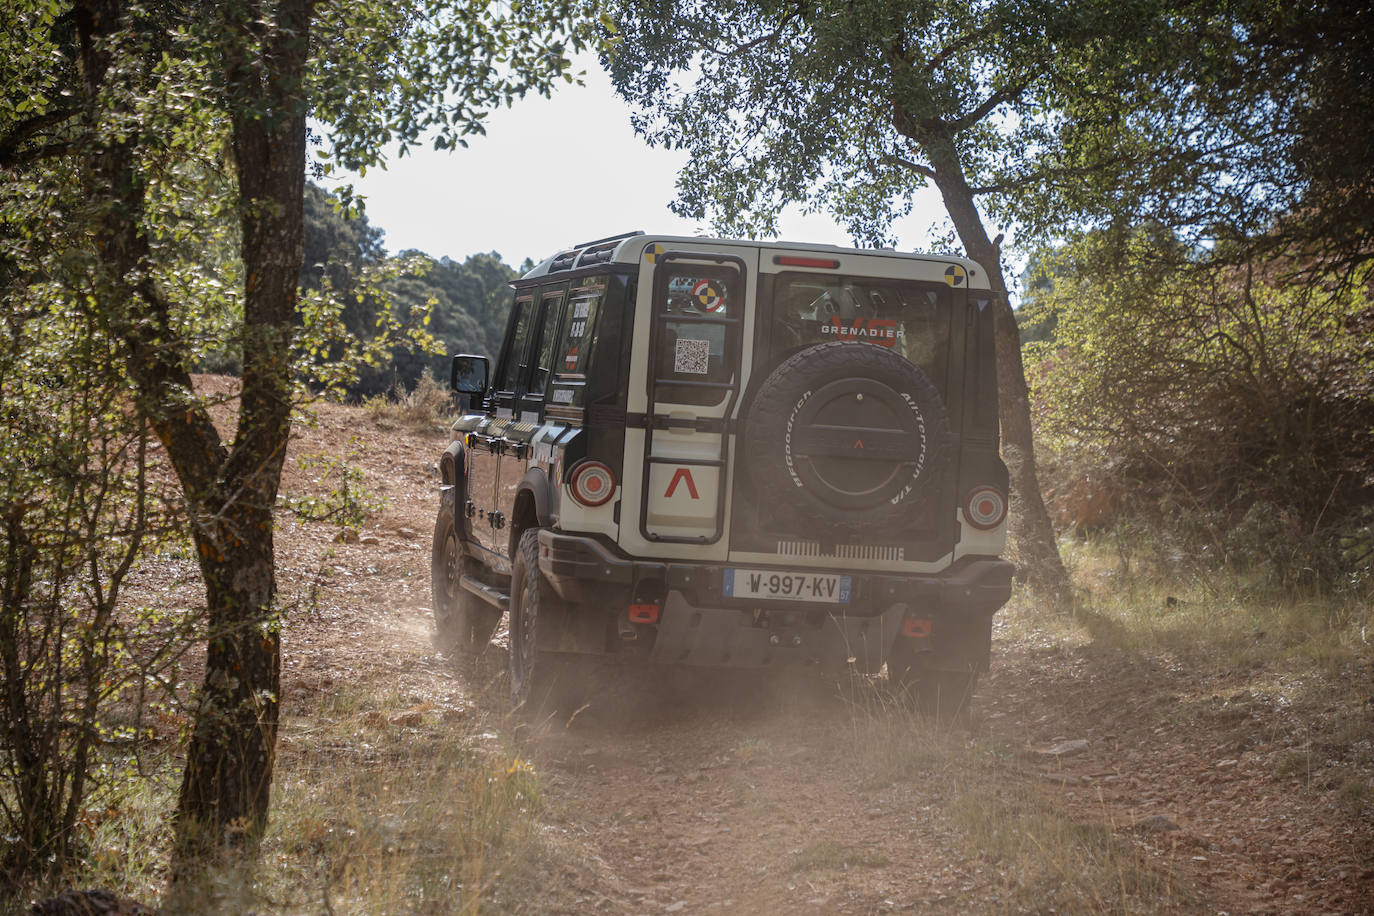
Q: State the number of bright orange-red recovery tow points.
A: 2